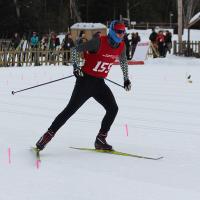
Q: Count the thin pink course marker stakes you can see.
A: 3